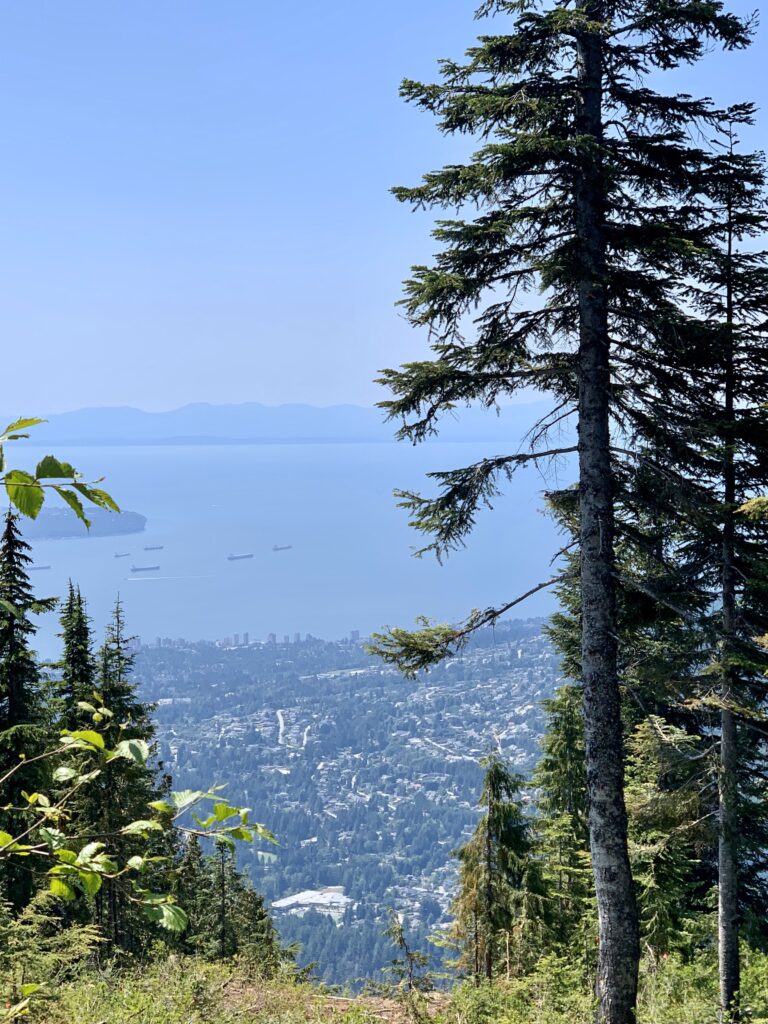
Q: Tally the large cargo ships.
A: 6